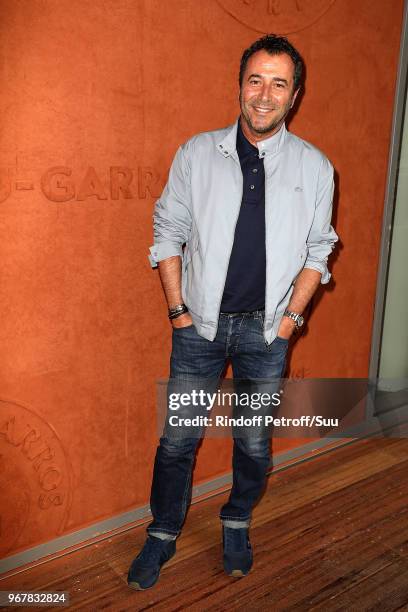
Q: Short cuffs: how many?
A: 2